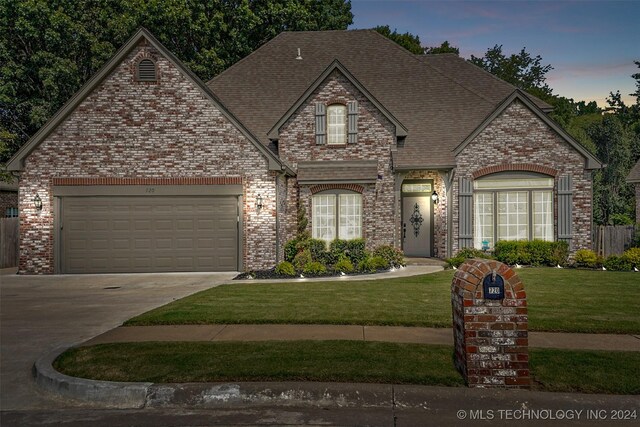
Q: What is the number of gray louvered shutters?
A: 4